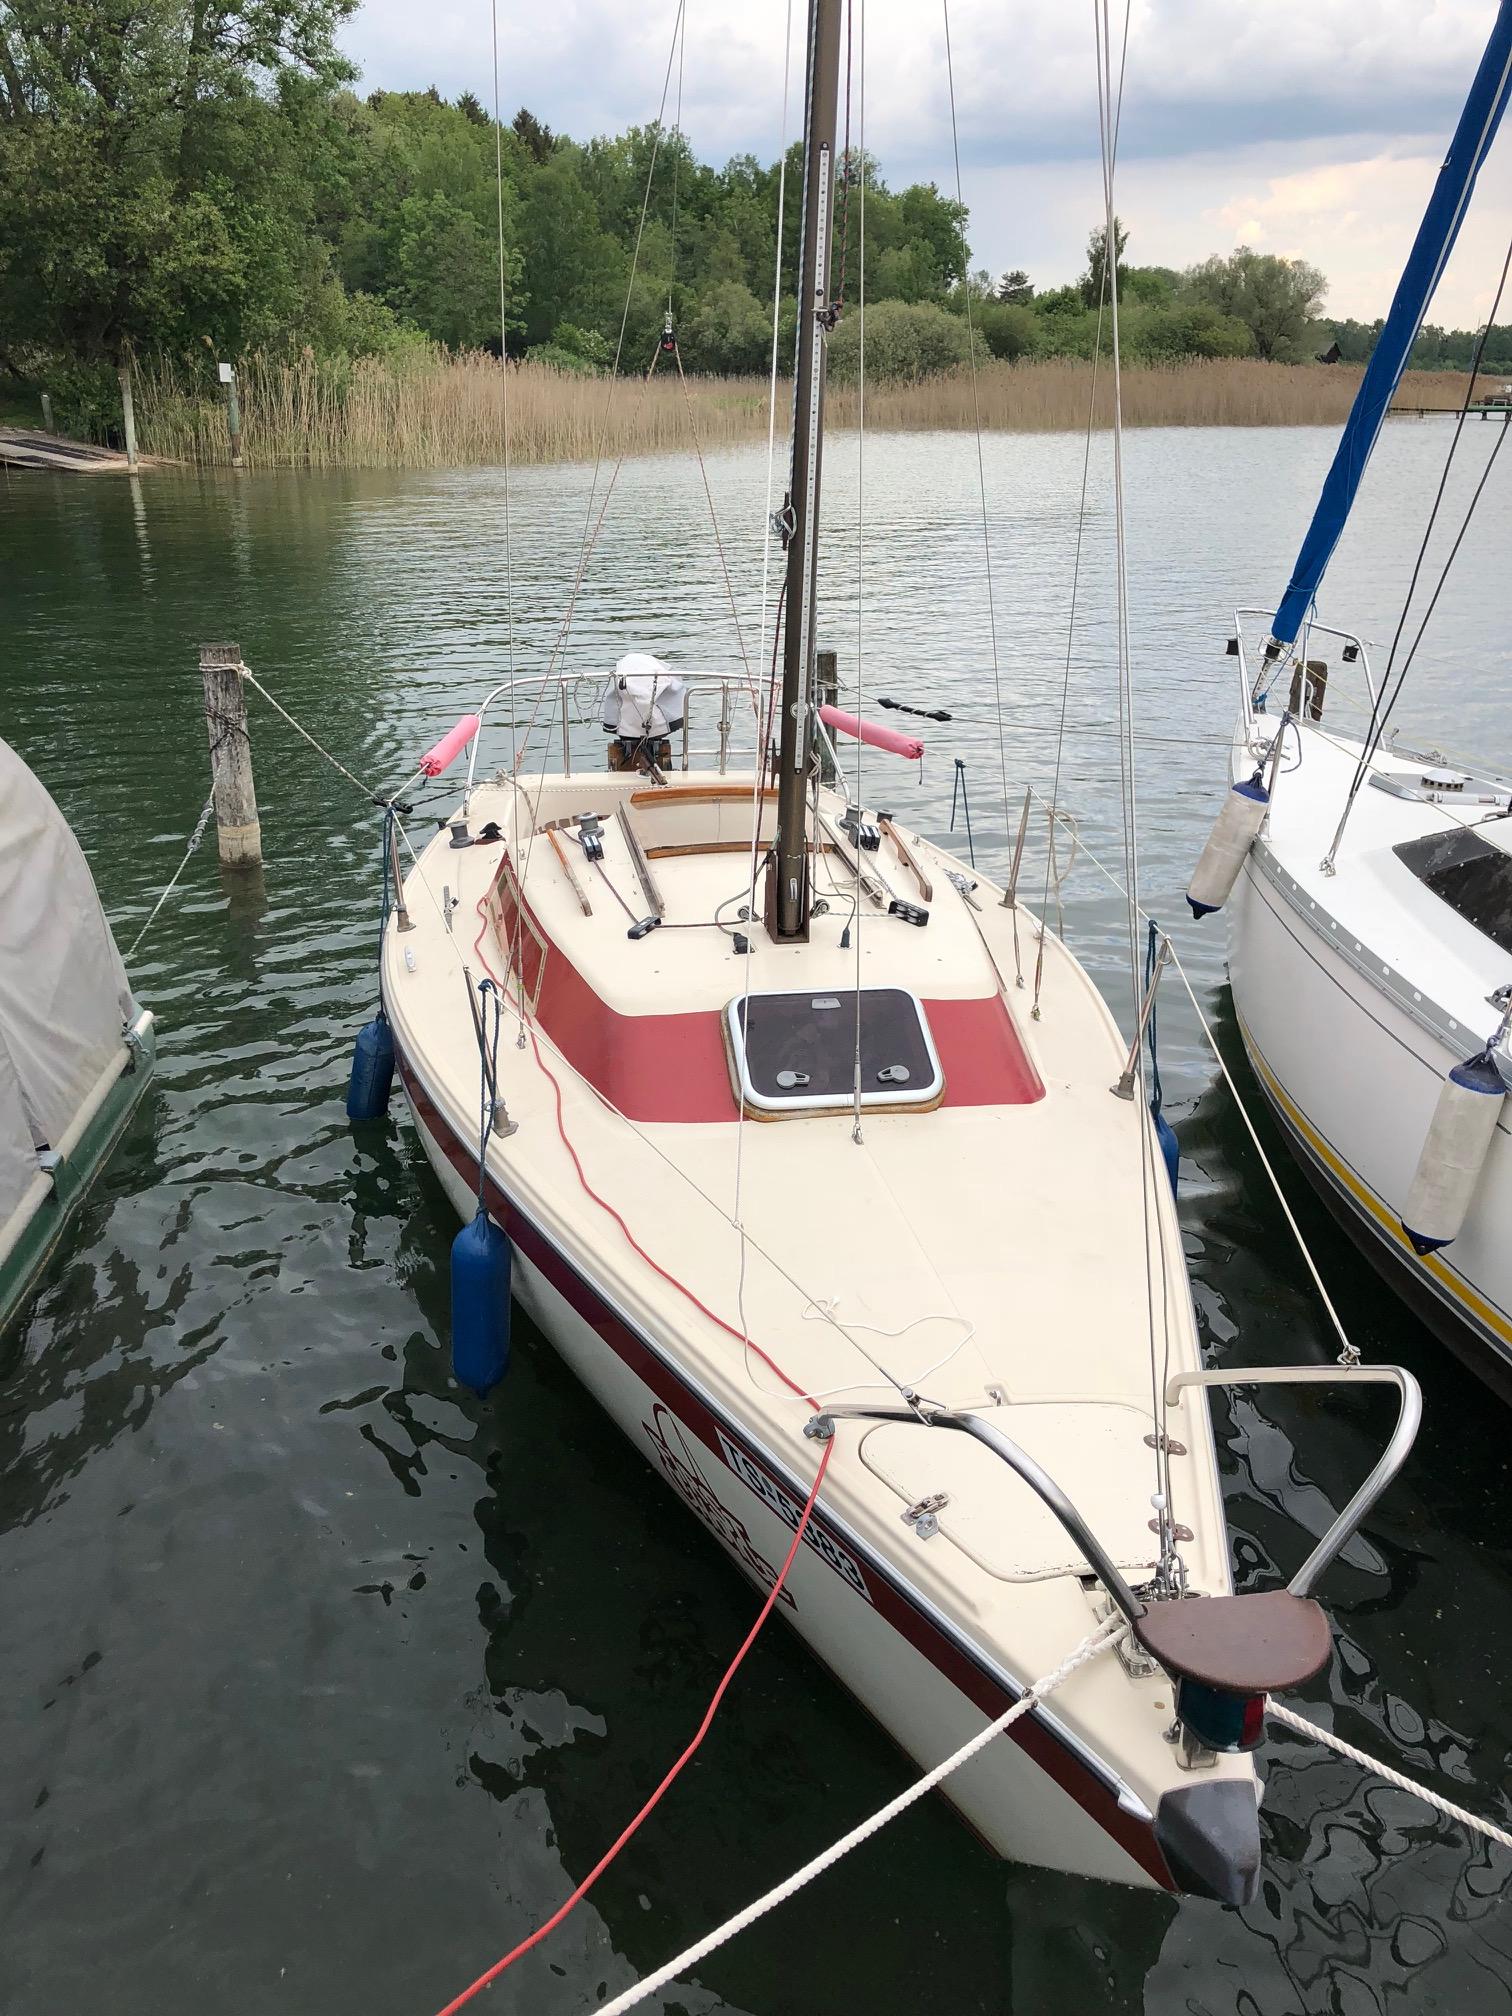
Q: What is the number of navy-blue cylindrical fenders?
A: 3